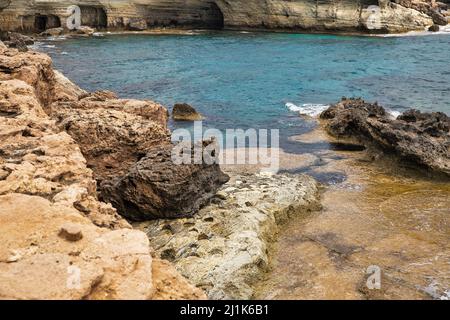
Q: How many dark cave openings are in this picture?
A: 3